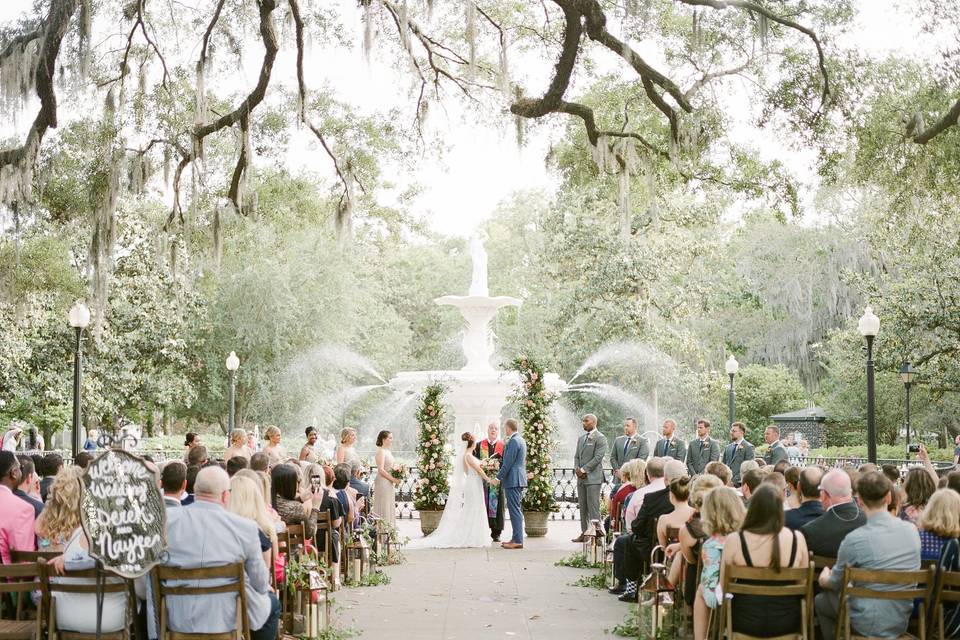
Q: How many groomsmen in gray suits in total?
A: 6